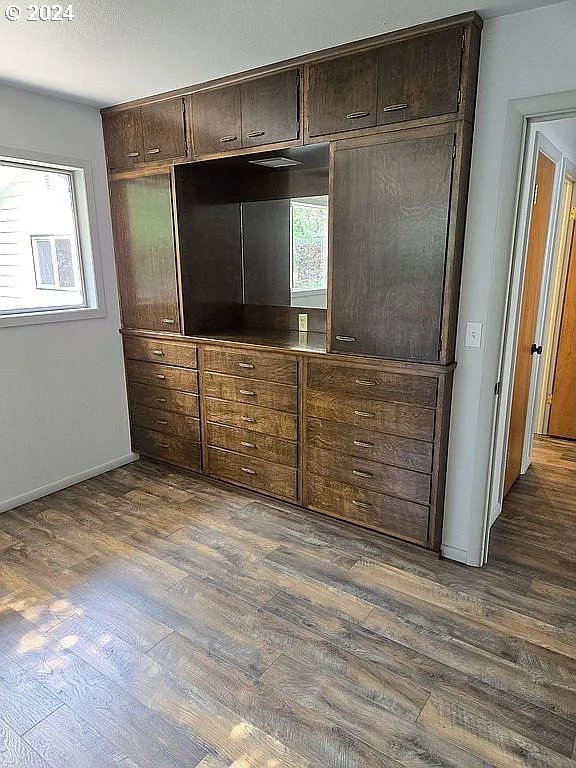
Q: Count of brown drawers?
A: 15